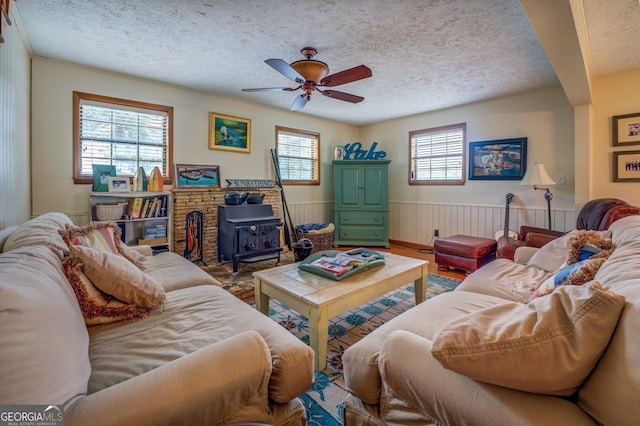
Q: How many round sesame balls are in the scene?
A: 0